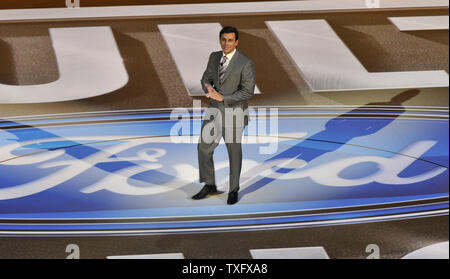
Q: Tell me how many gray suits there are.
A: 1